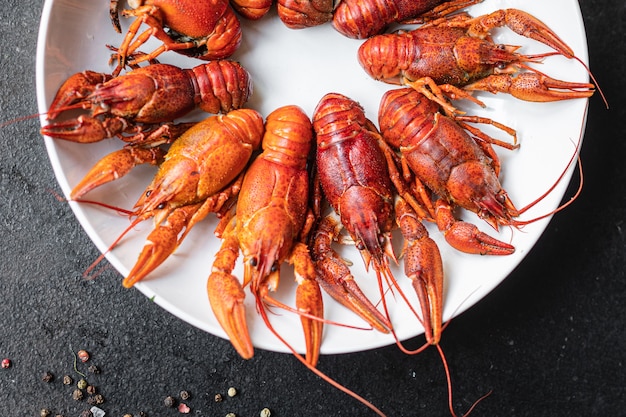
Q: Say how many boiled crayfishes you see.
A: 10